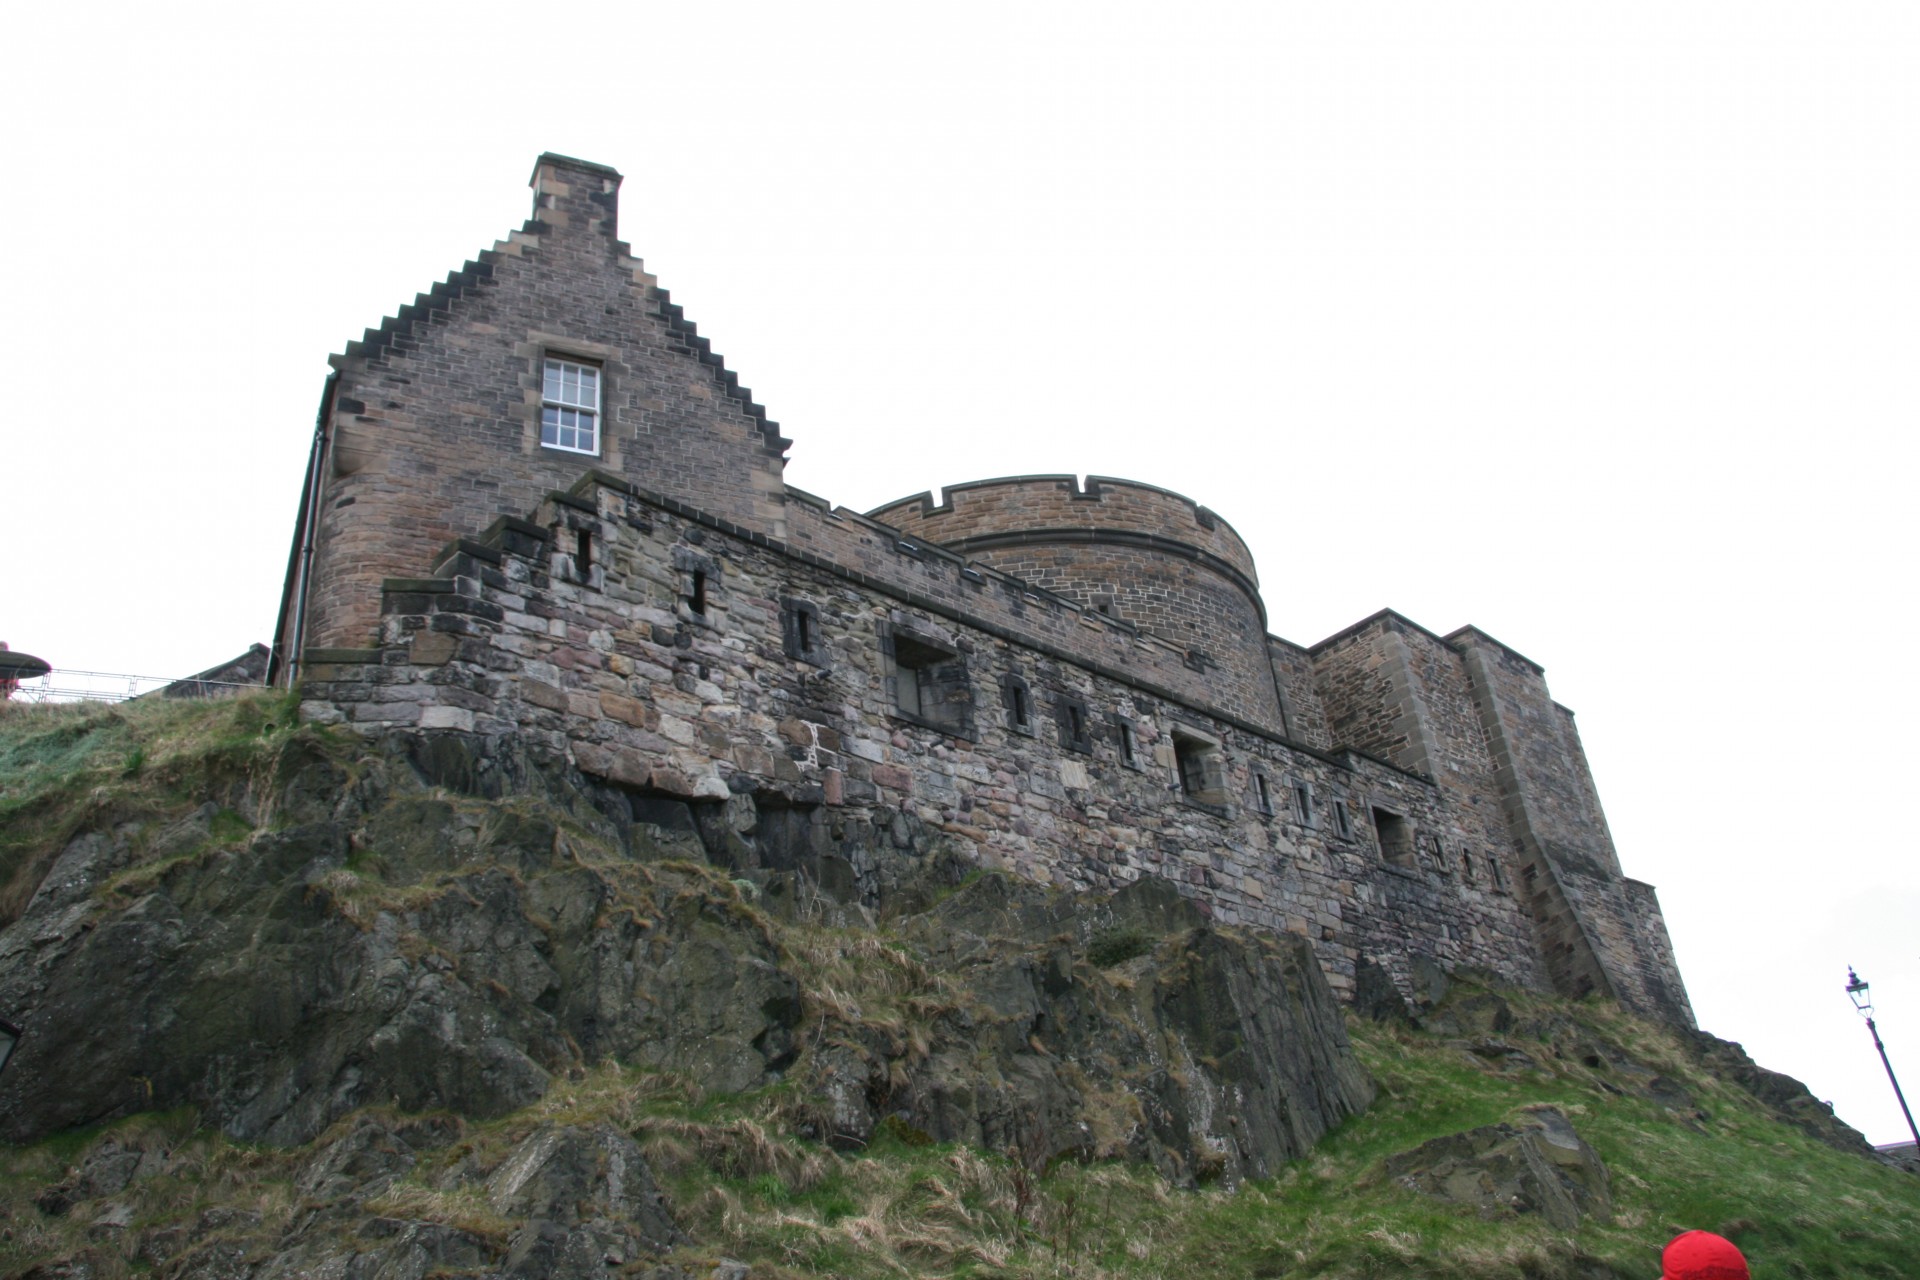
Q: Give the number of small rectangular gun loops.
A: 12